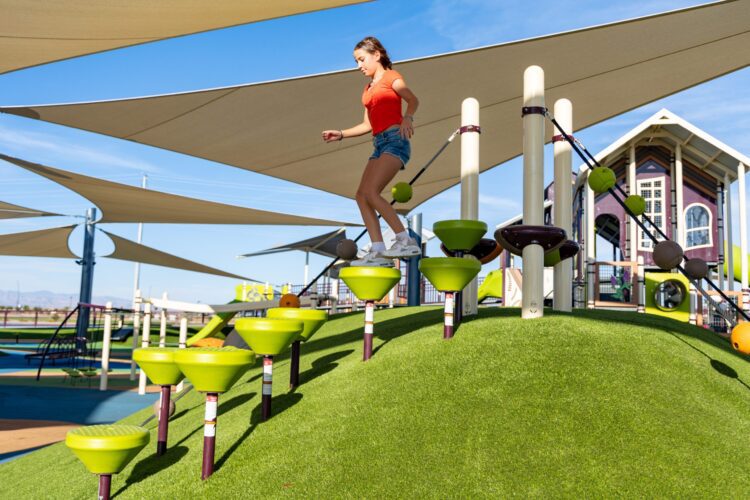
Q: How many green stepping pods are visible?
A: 8